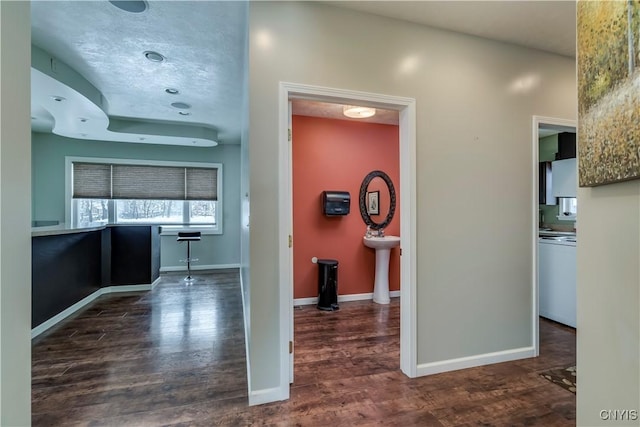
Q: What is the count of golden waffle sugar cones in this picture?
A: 0